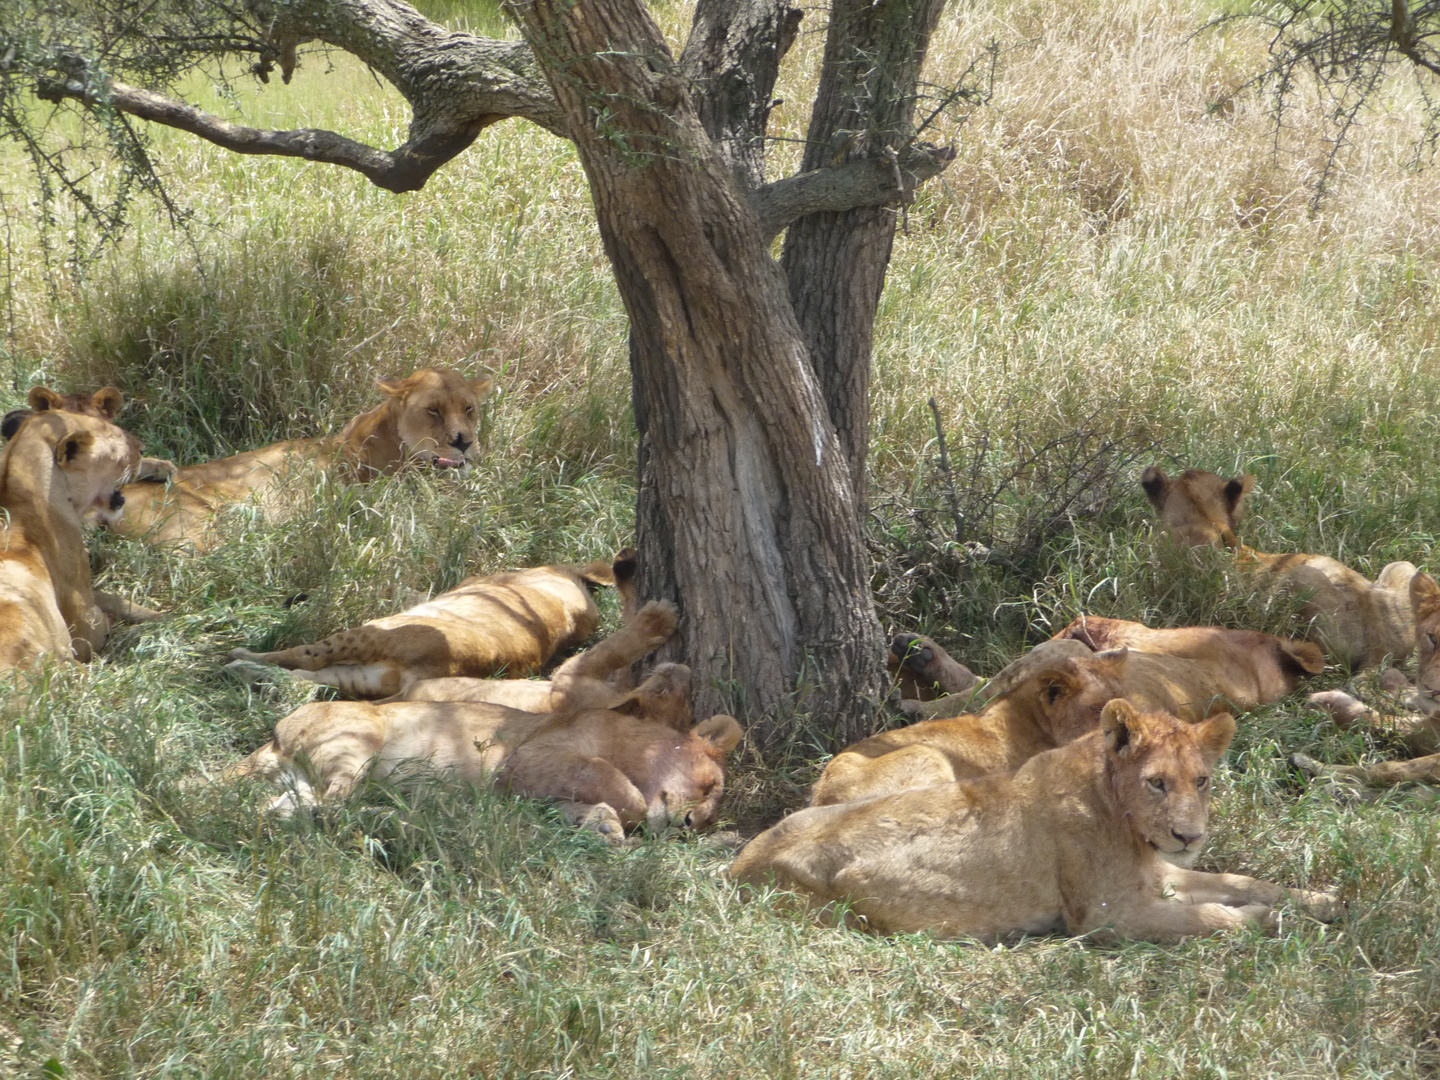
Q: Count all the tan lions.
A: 11